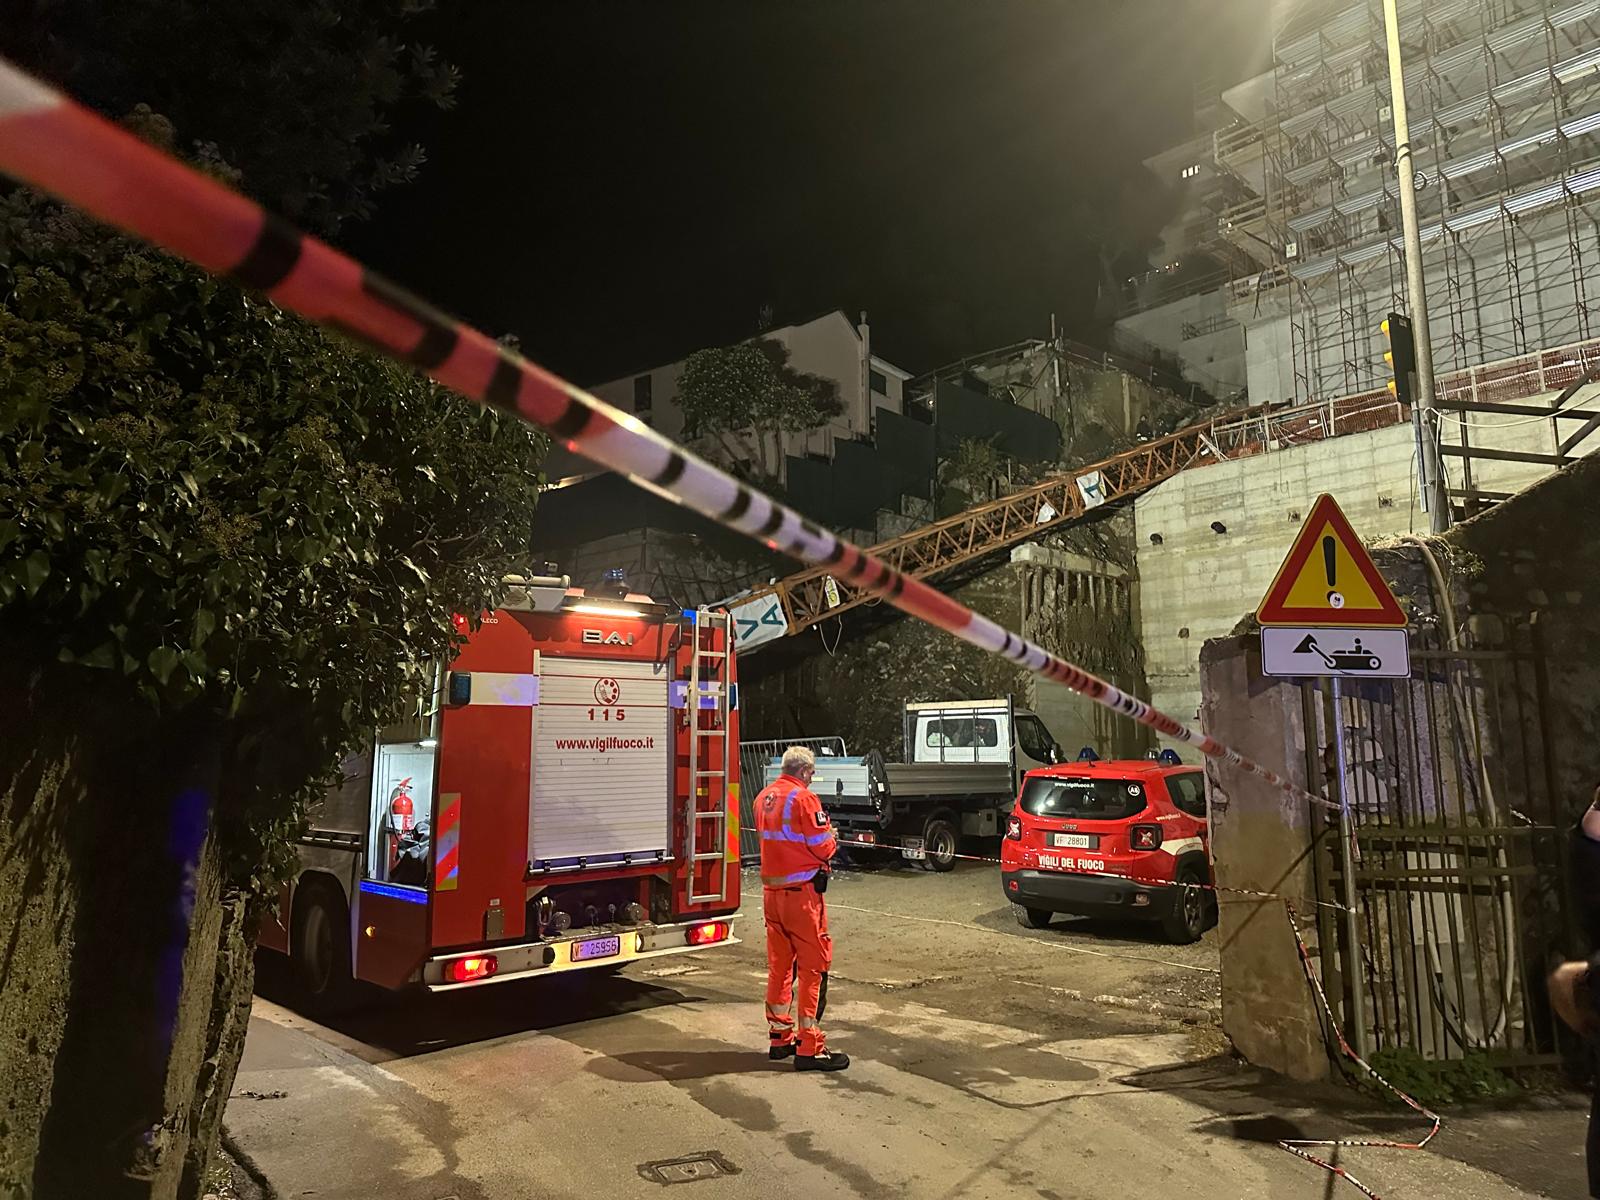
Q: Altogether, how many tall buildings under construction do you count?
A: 1